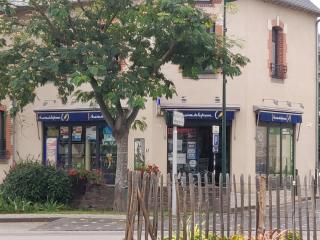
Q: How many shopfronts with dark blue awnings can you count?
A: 3